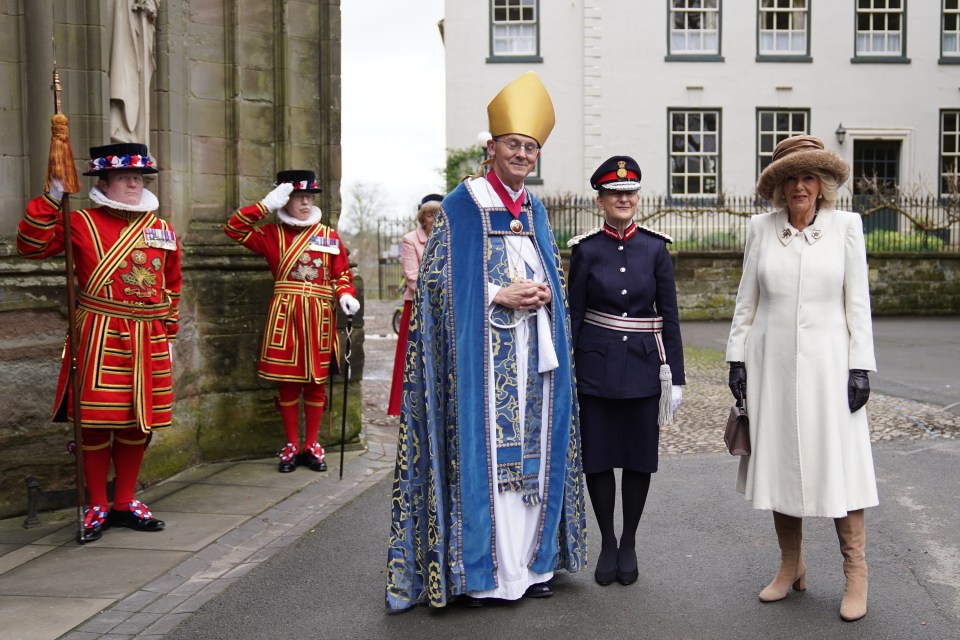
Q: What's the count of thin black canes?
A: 1